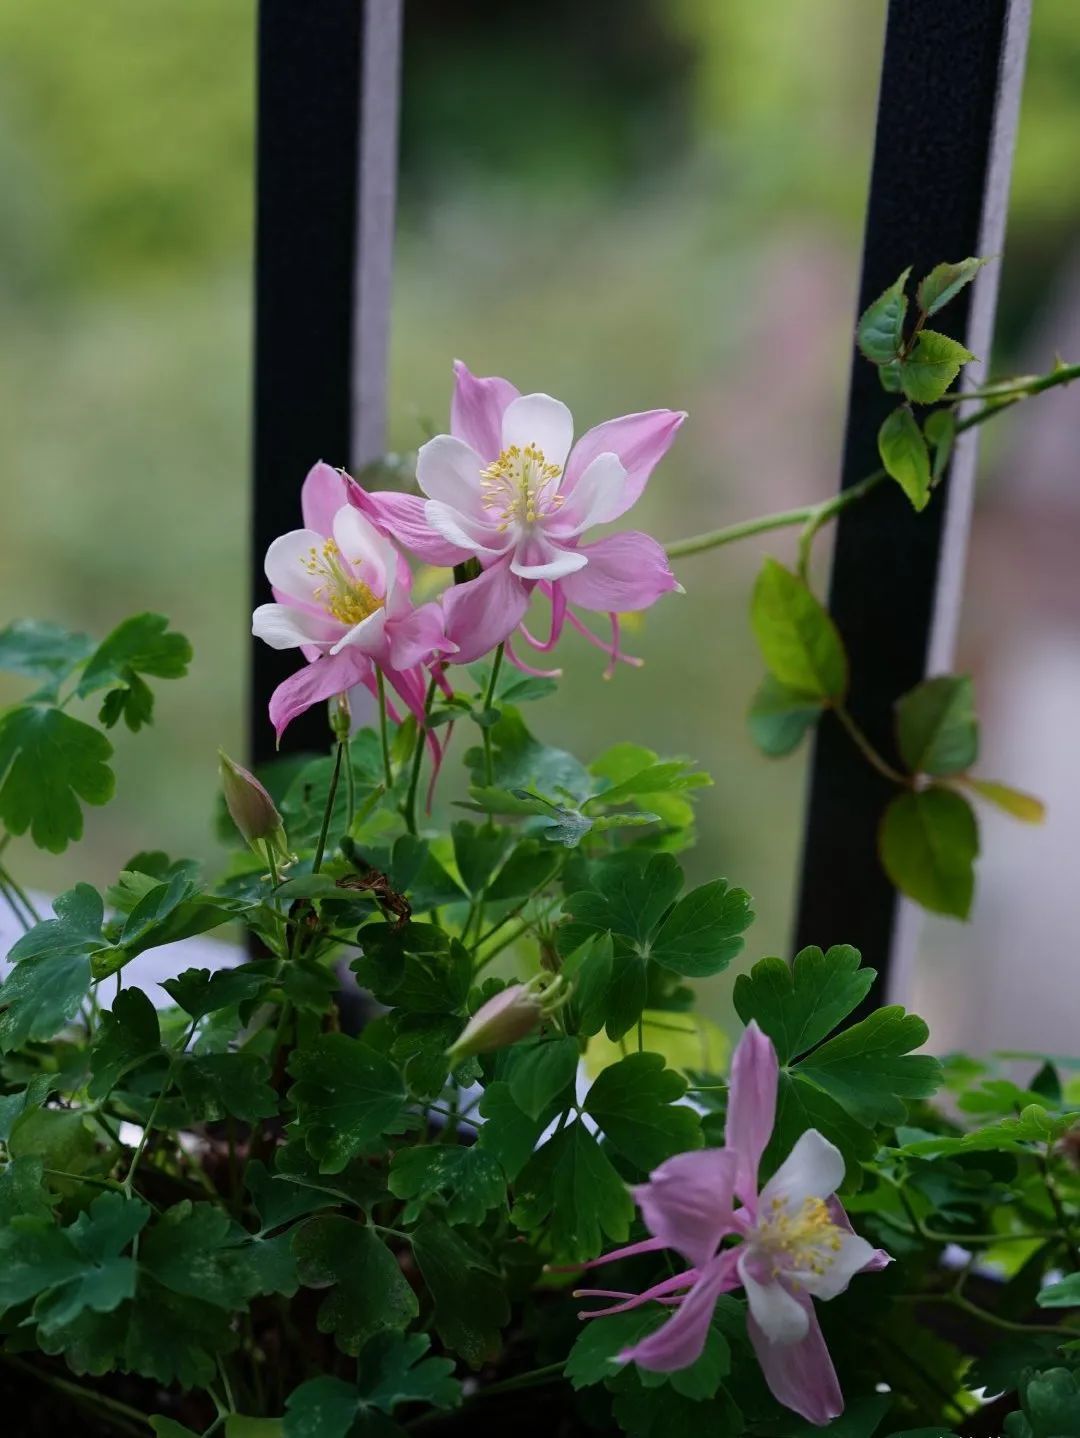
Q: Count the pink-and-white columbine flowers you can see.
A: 3